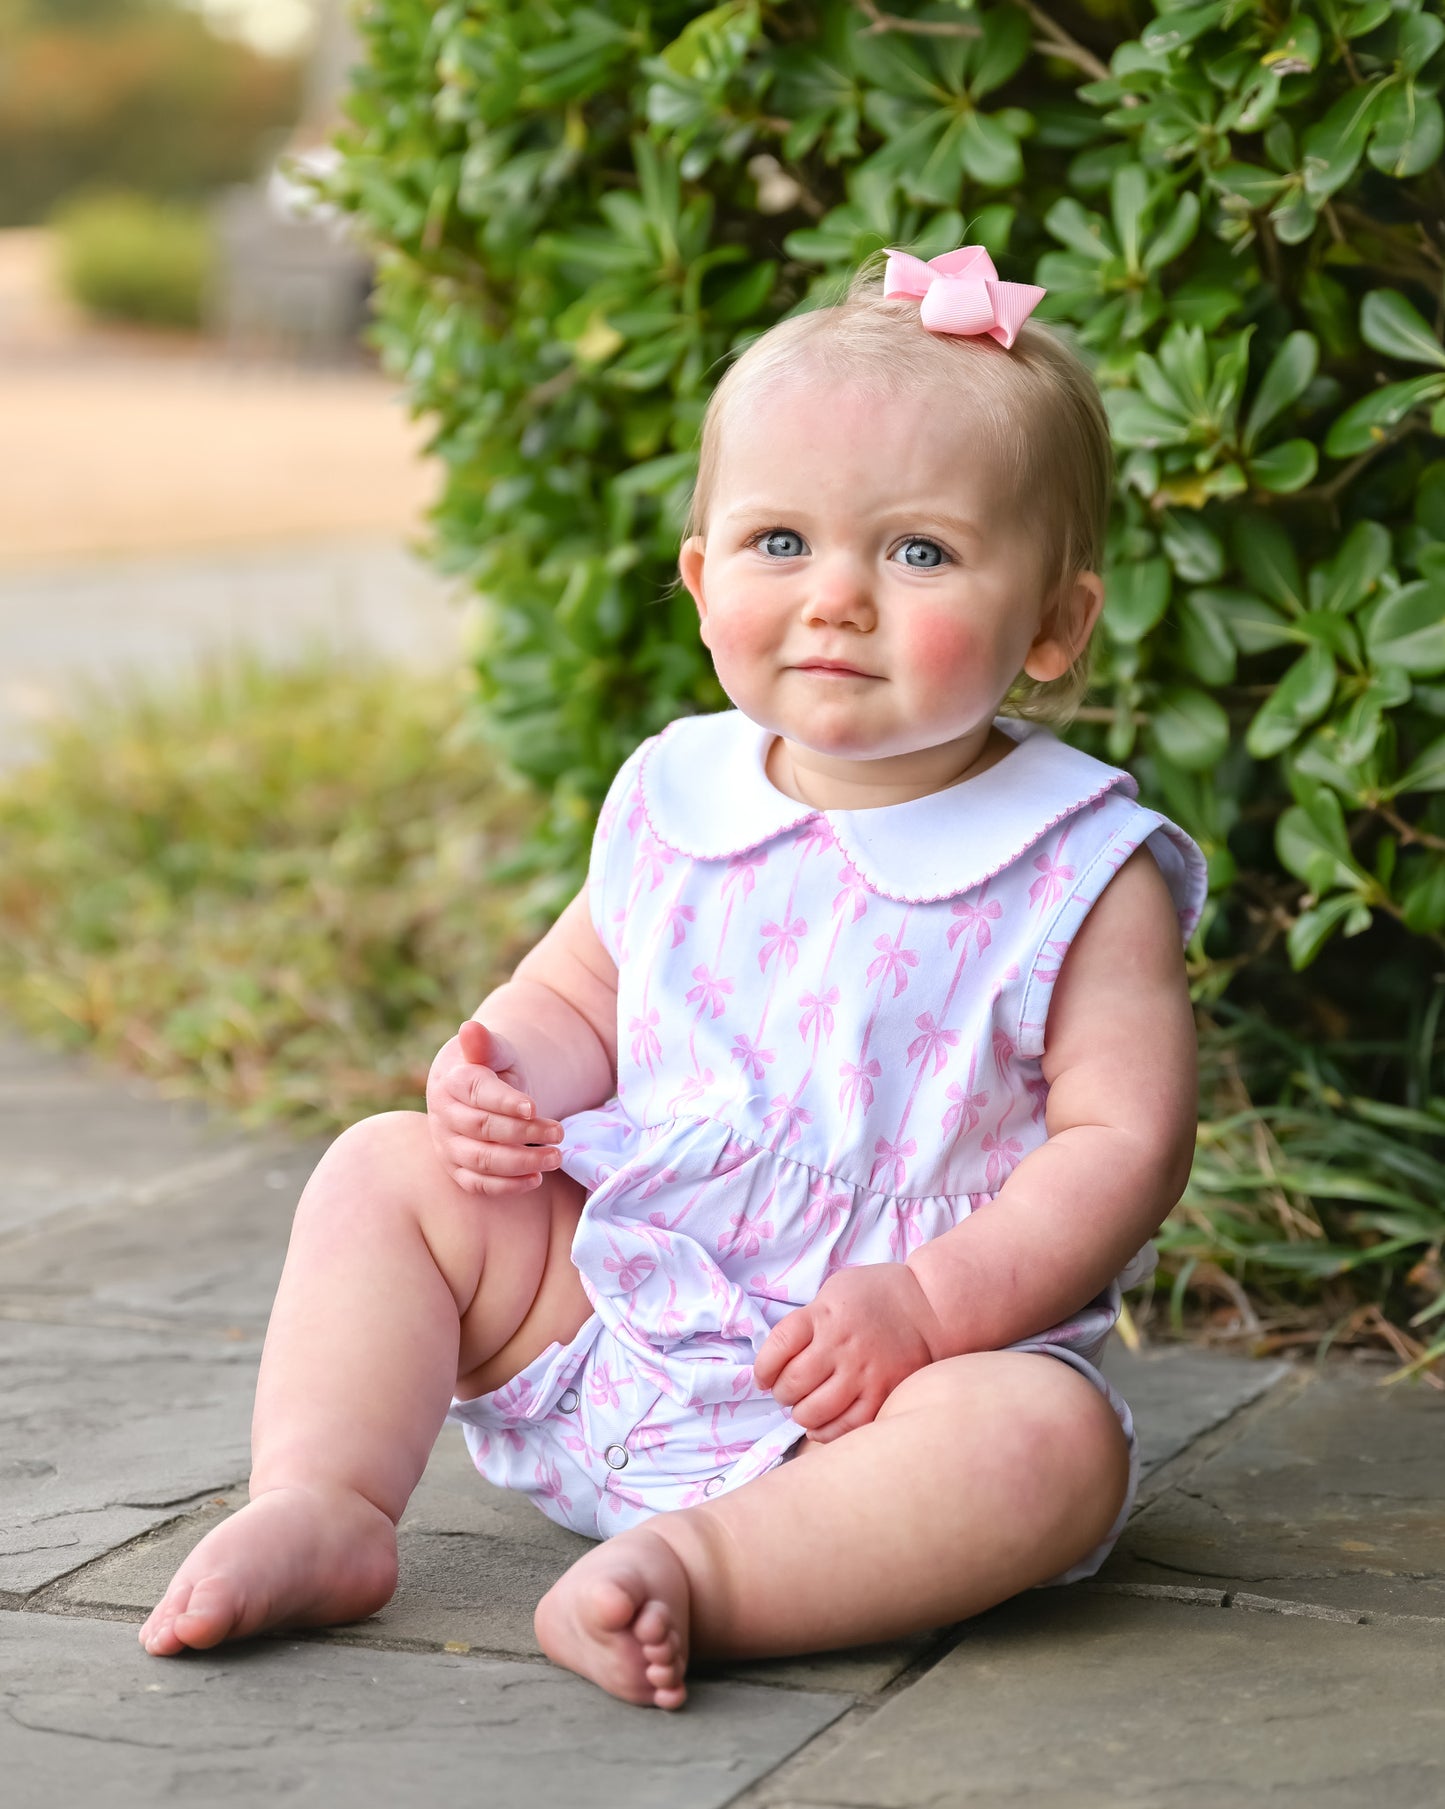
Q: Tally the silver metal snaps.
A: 3